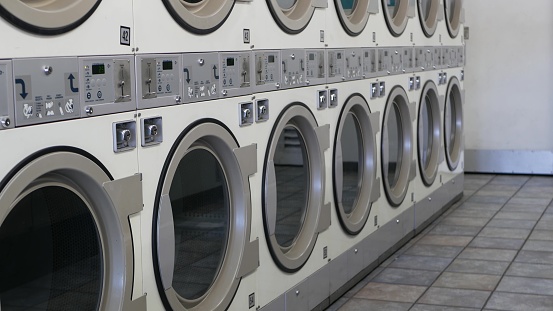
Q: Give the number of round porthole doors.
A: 14